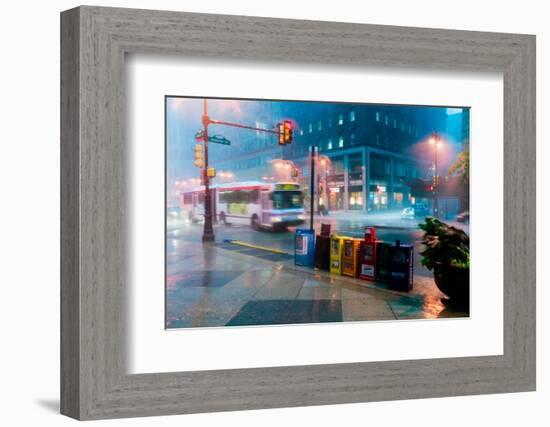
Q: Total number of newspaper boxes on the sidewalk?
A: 7